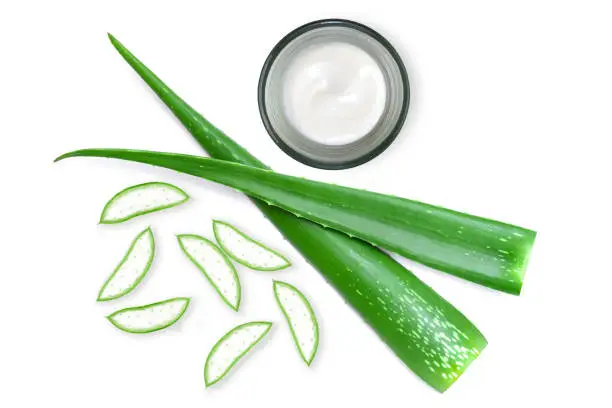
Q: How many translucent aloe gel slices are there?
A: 7